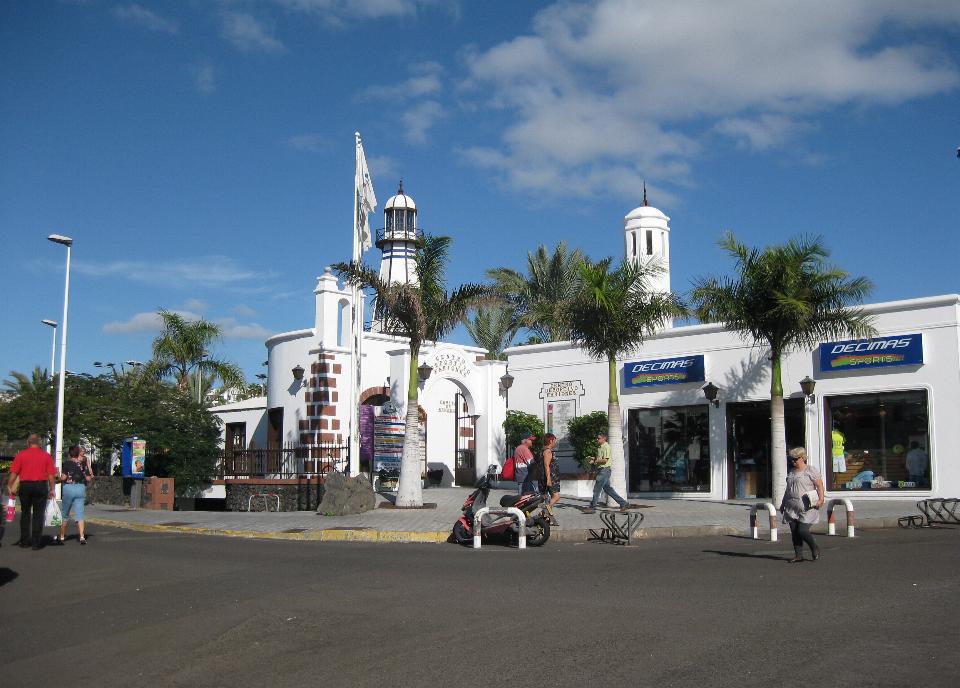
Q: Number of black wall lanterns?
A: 5